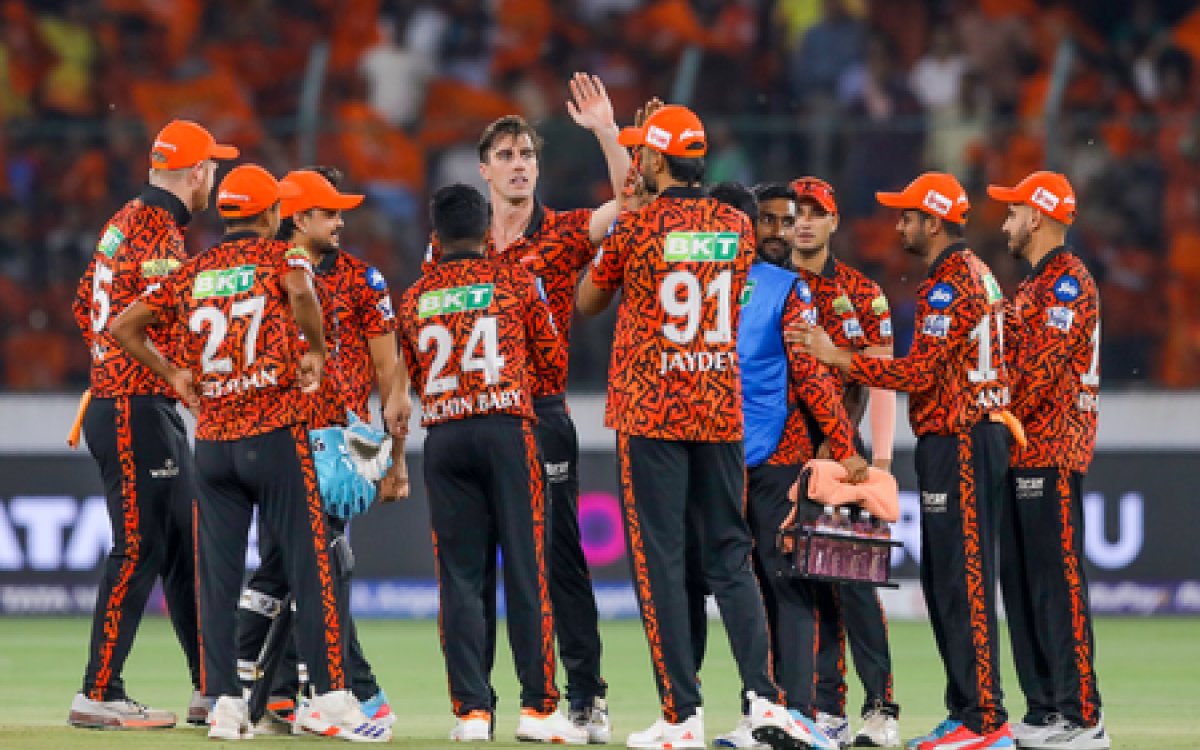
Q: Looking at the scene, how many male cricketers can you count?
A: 11